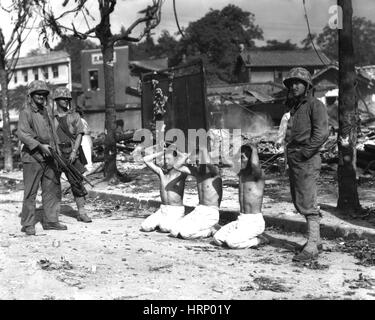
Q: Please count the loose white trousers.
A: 3